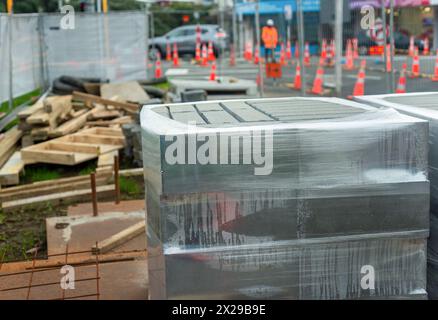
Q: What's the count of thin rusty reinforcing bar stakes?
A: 2